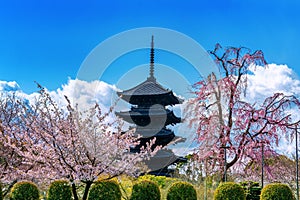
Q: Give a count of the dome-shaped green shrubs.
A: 7